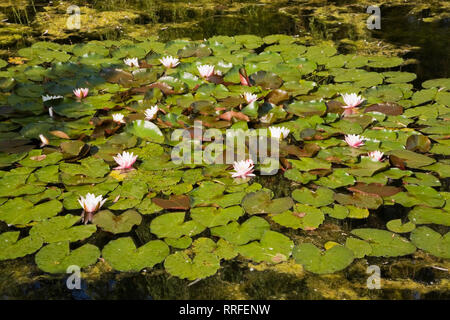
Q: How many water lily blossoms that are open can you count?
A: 14